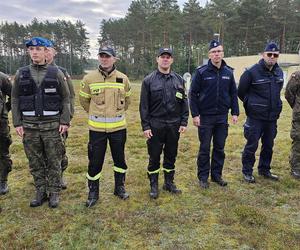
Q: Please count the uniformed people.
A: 8